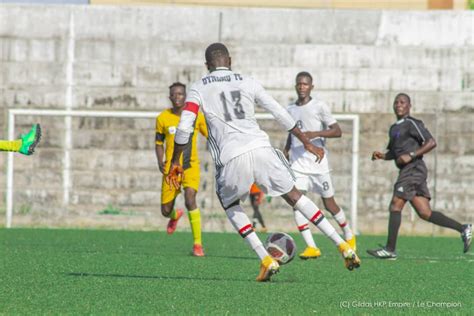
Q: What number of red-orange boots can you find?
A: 2